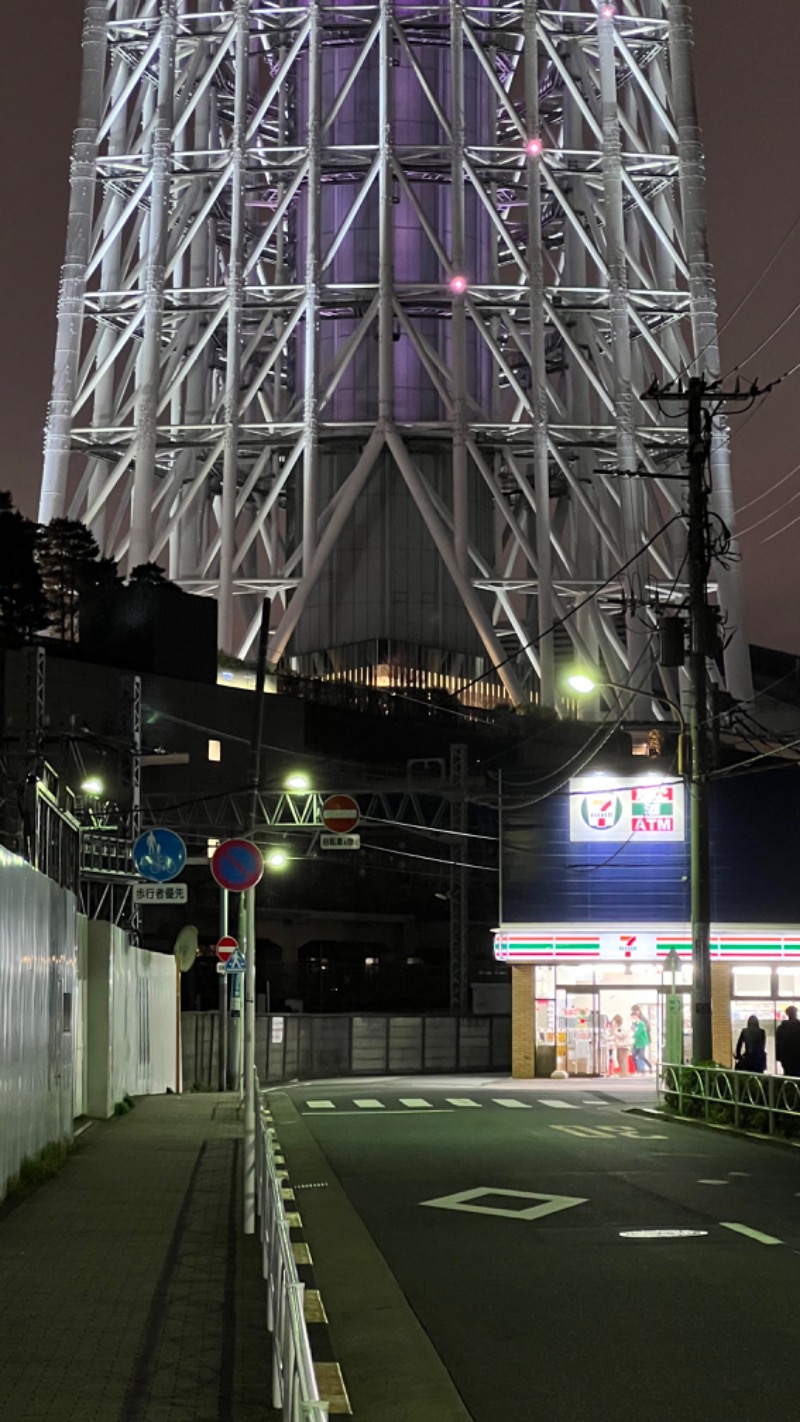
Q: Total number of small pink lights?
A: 3